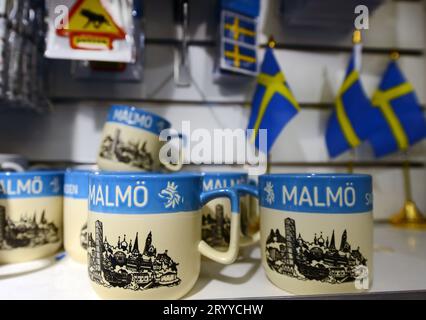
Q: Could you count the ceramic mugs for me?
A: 6